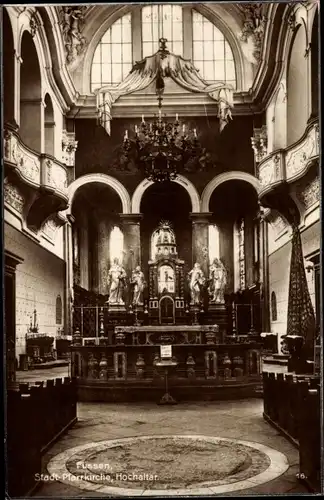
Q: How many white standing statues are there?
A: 4